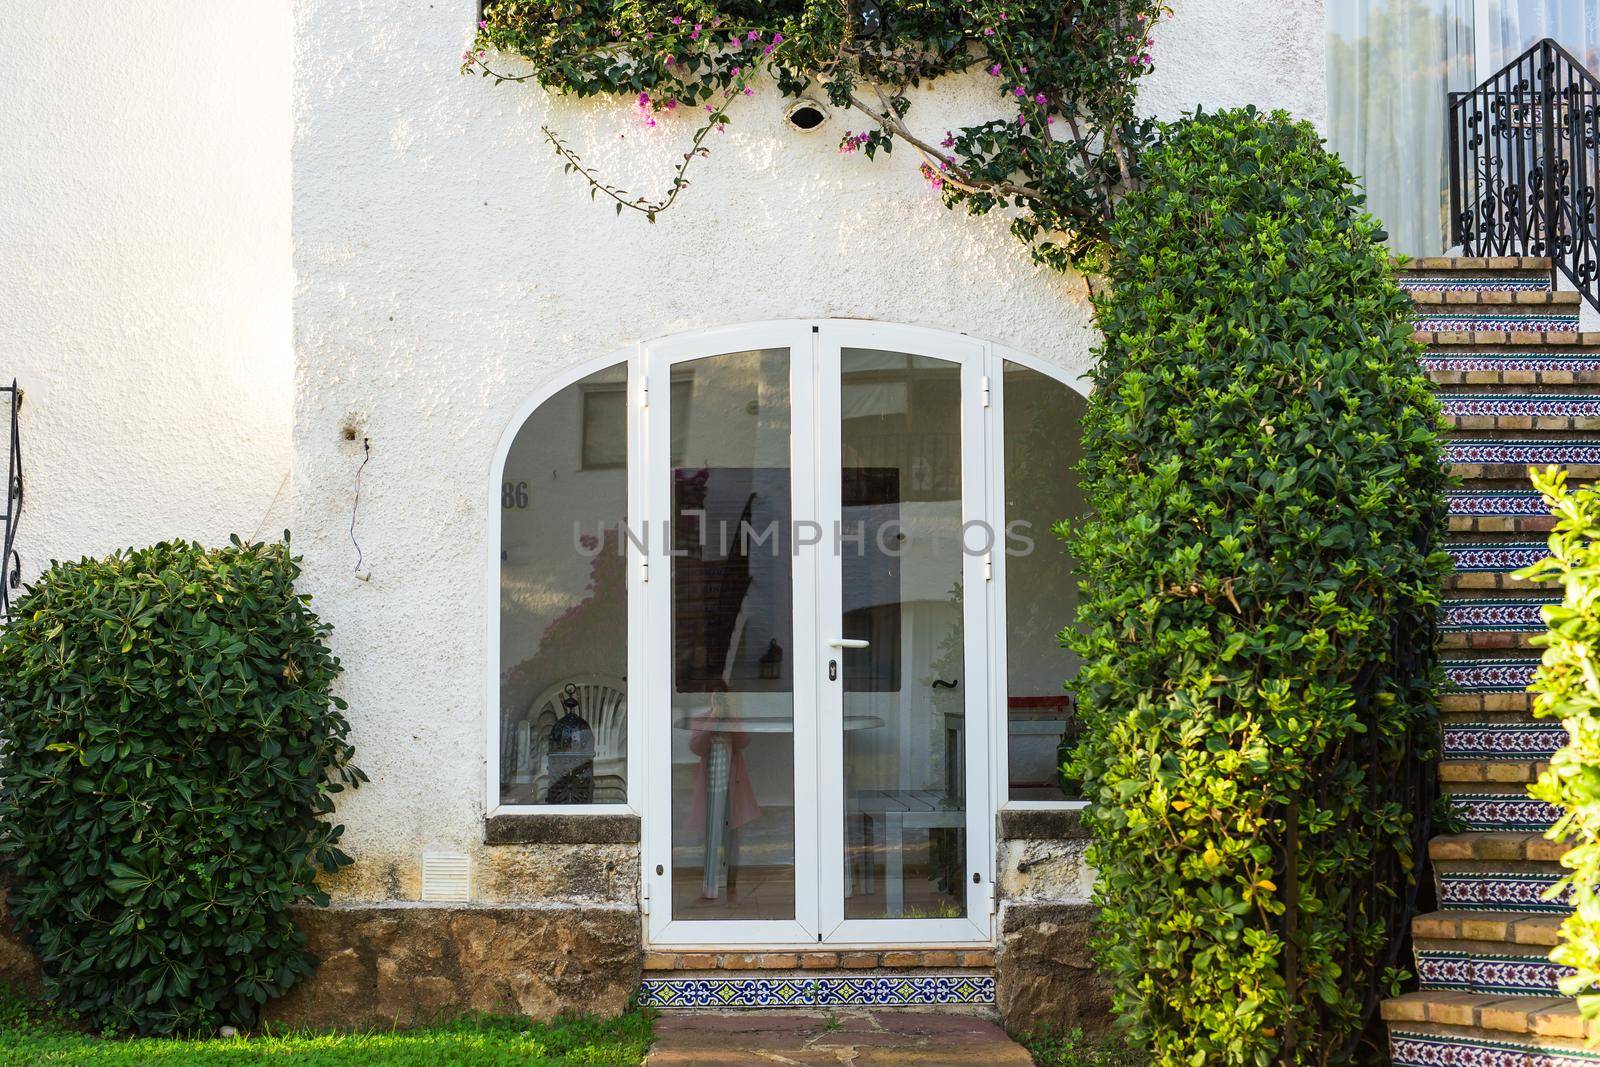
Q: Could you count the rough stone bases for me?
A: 2